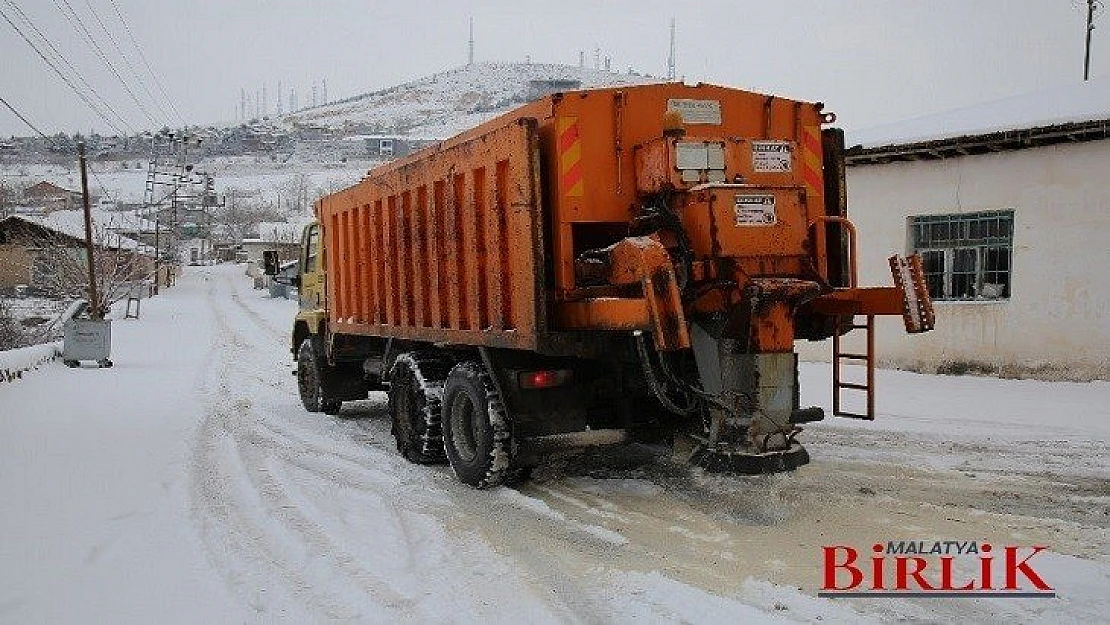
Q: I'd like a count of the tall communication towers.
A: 2